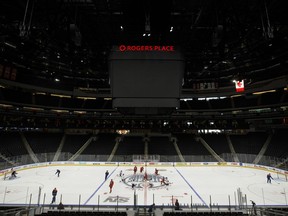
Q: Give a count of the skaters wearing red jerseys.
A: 6